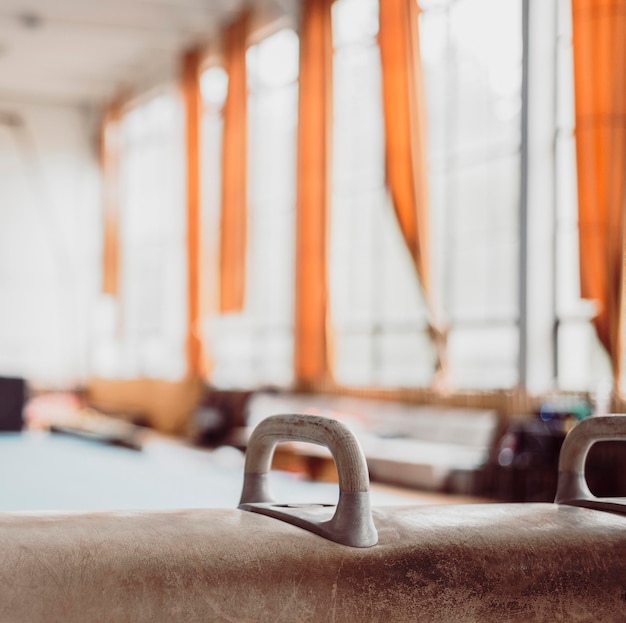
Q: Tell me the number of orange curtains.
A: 6